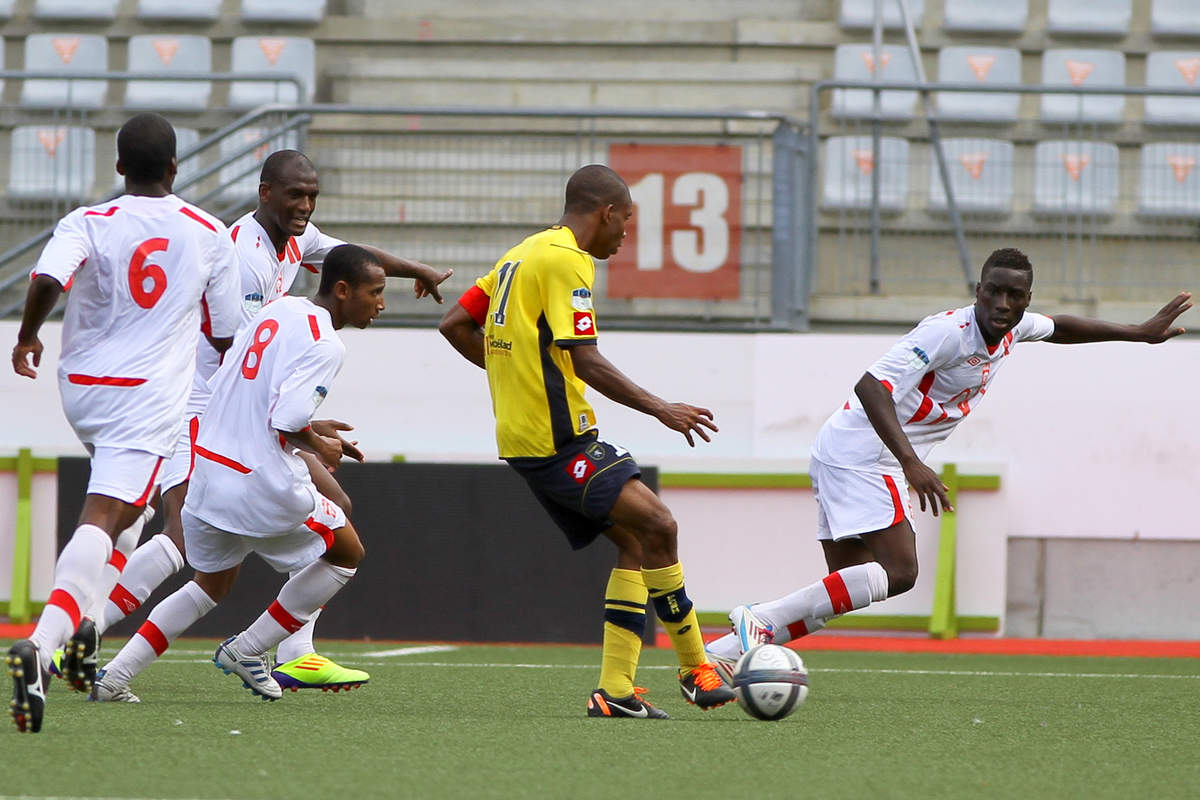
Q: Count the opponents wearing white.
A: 4